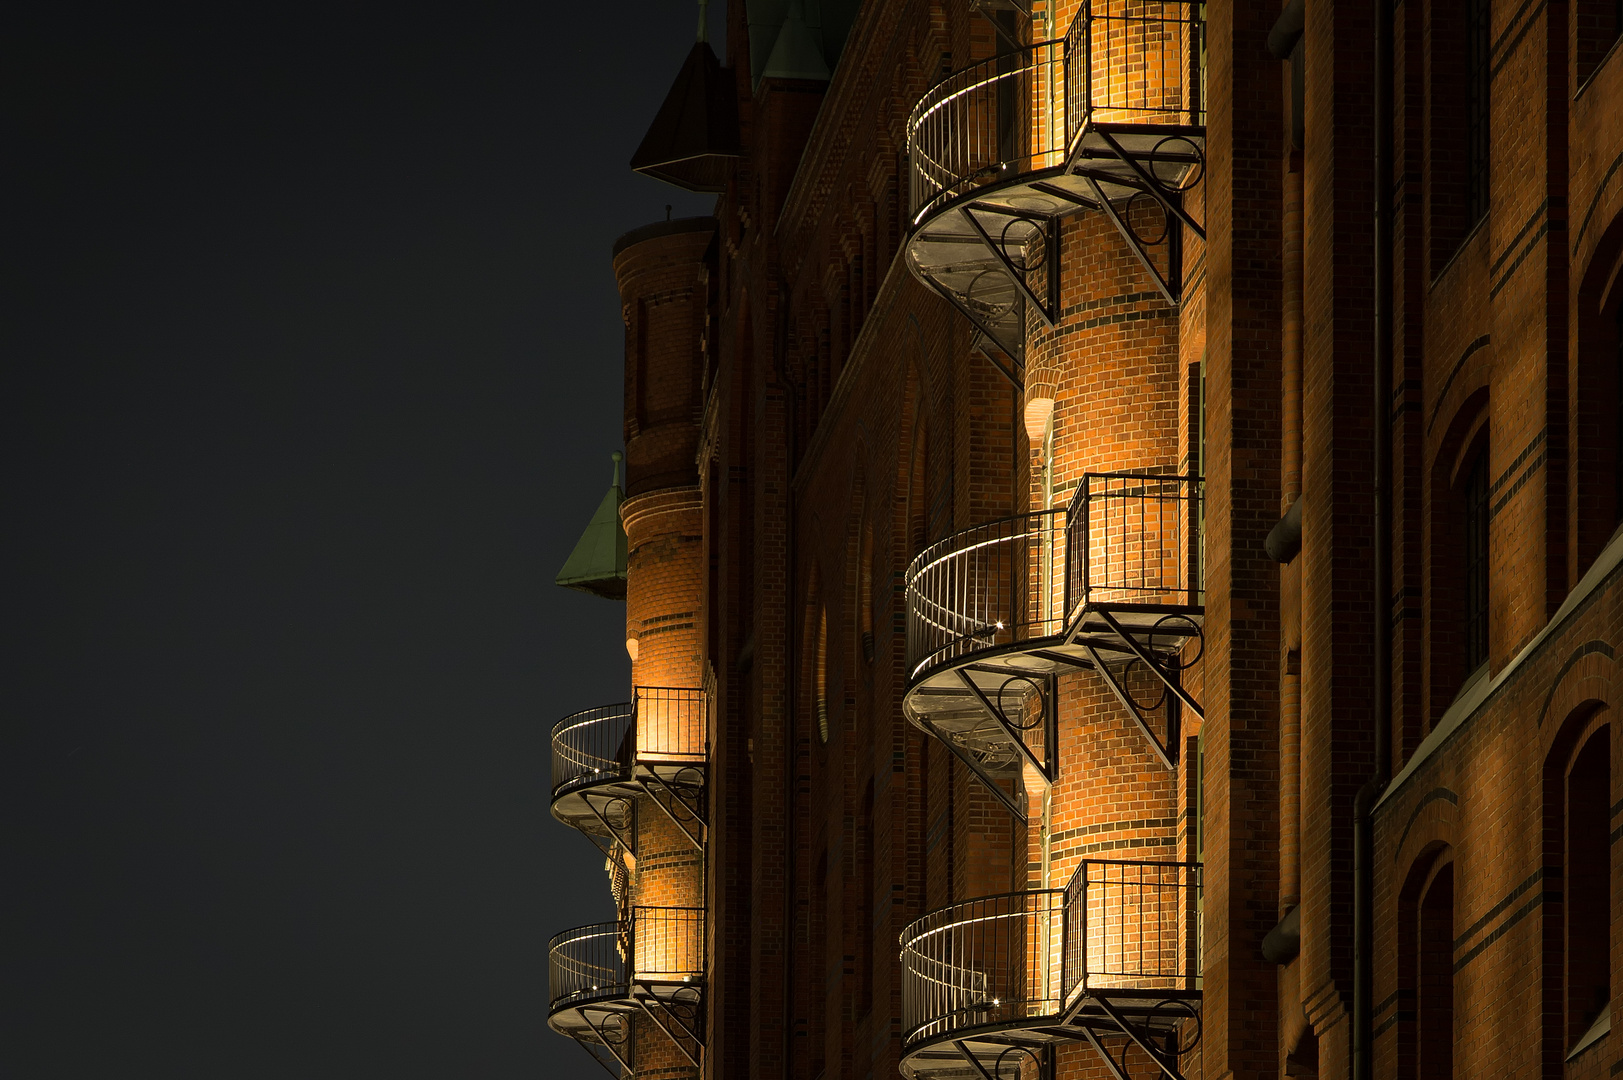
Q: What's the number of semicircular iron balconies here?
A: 5